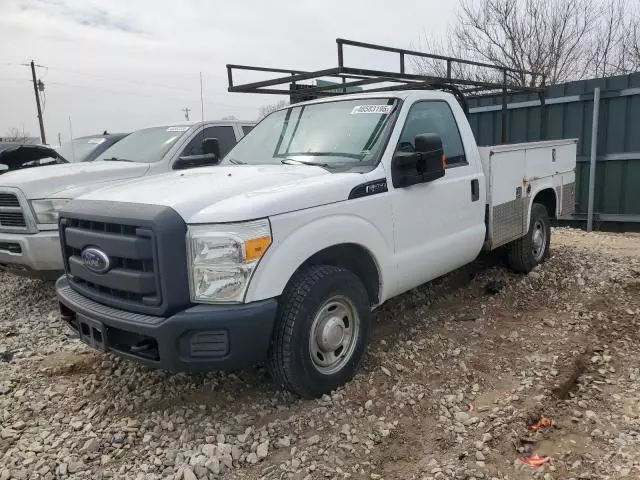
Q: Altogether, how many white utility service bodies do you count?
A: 1